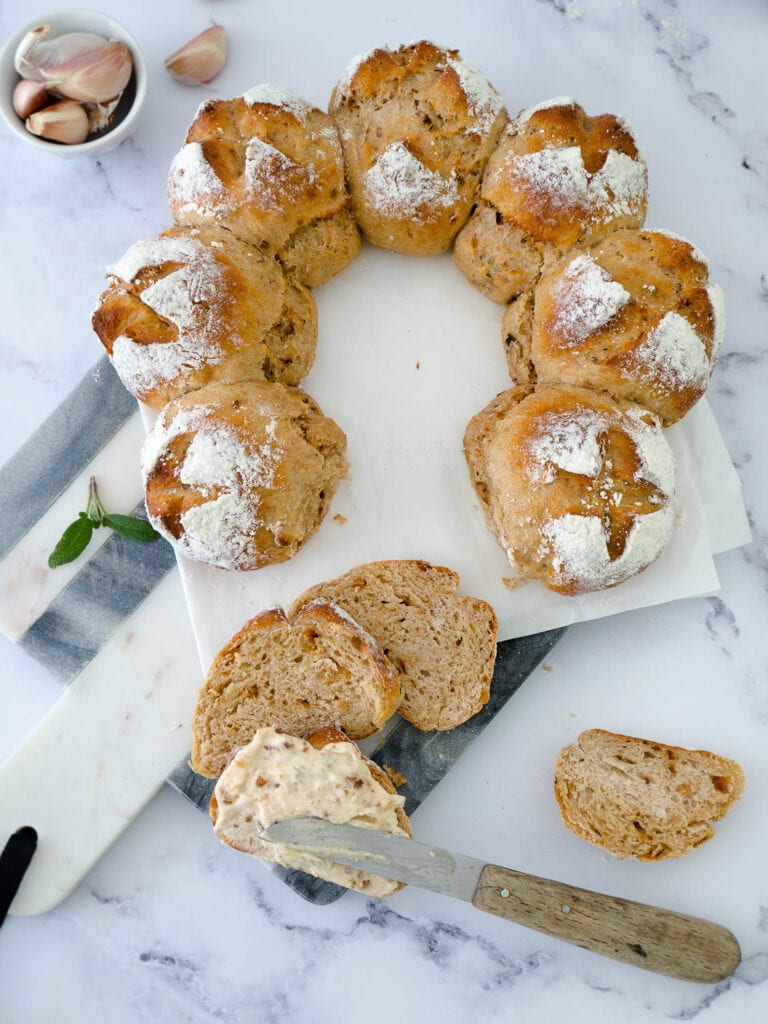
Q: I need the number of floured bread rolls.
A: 7